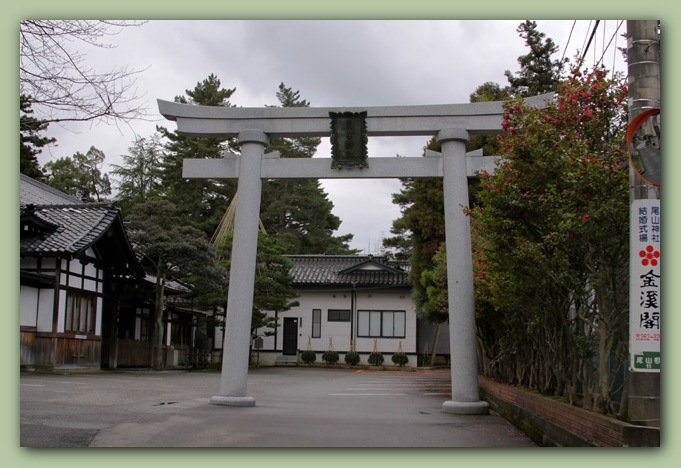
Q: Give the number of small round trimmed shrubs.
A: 5